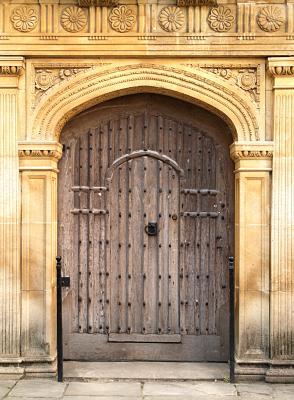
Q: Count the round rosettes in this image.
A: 6